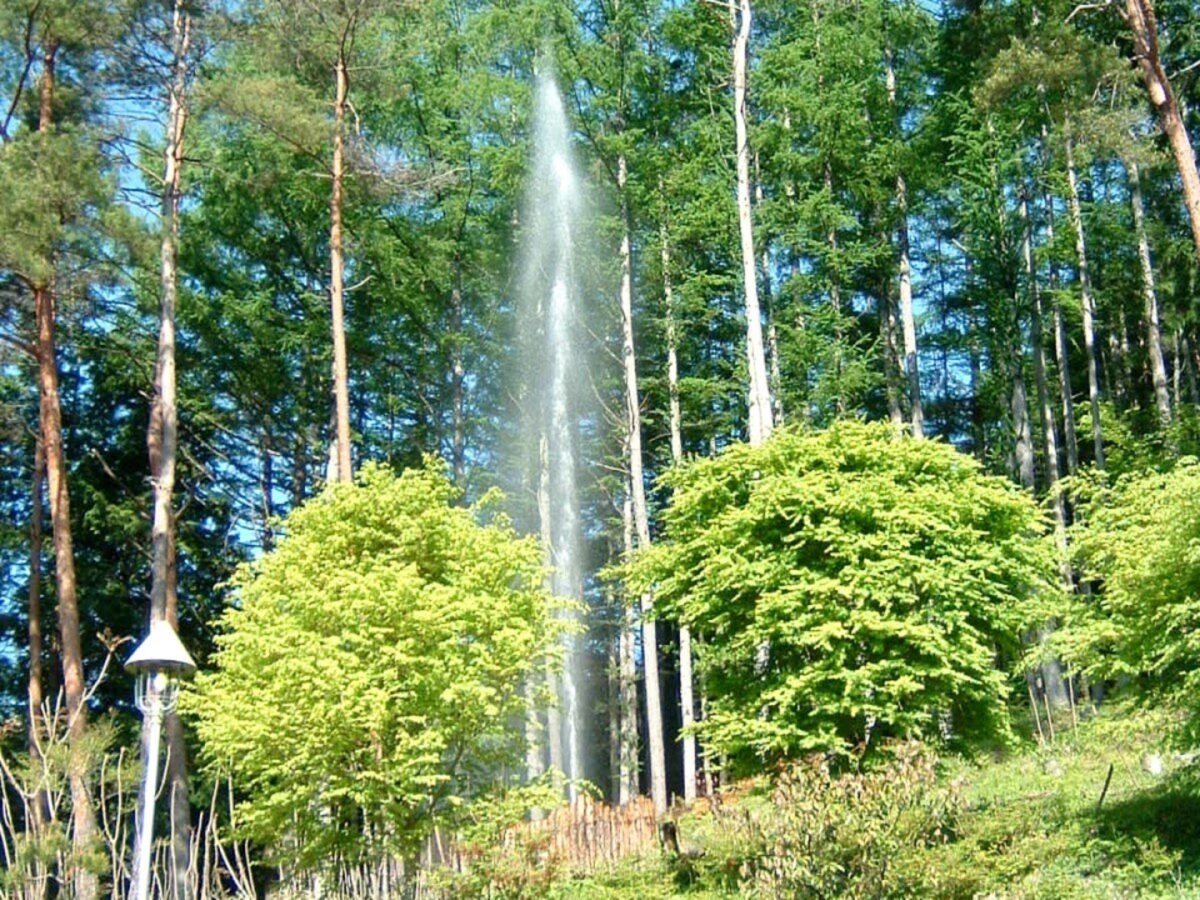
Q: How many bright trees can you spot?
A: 3